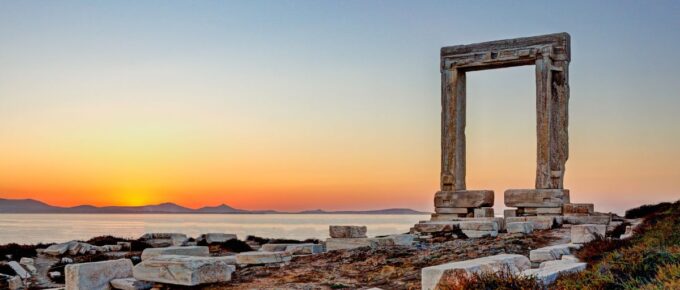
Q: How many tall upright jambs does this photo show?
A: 2